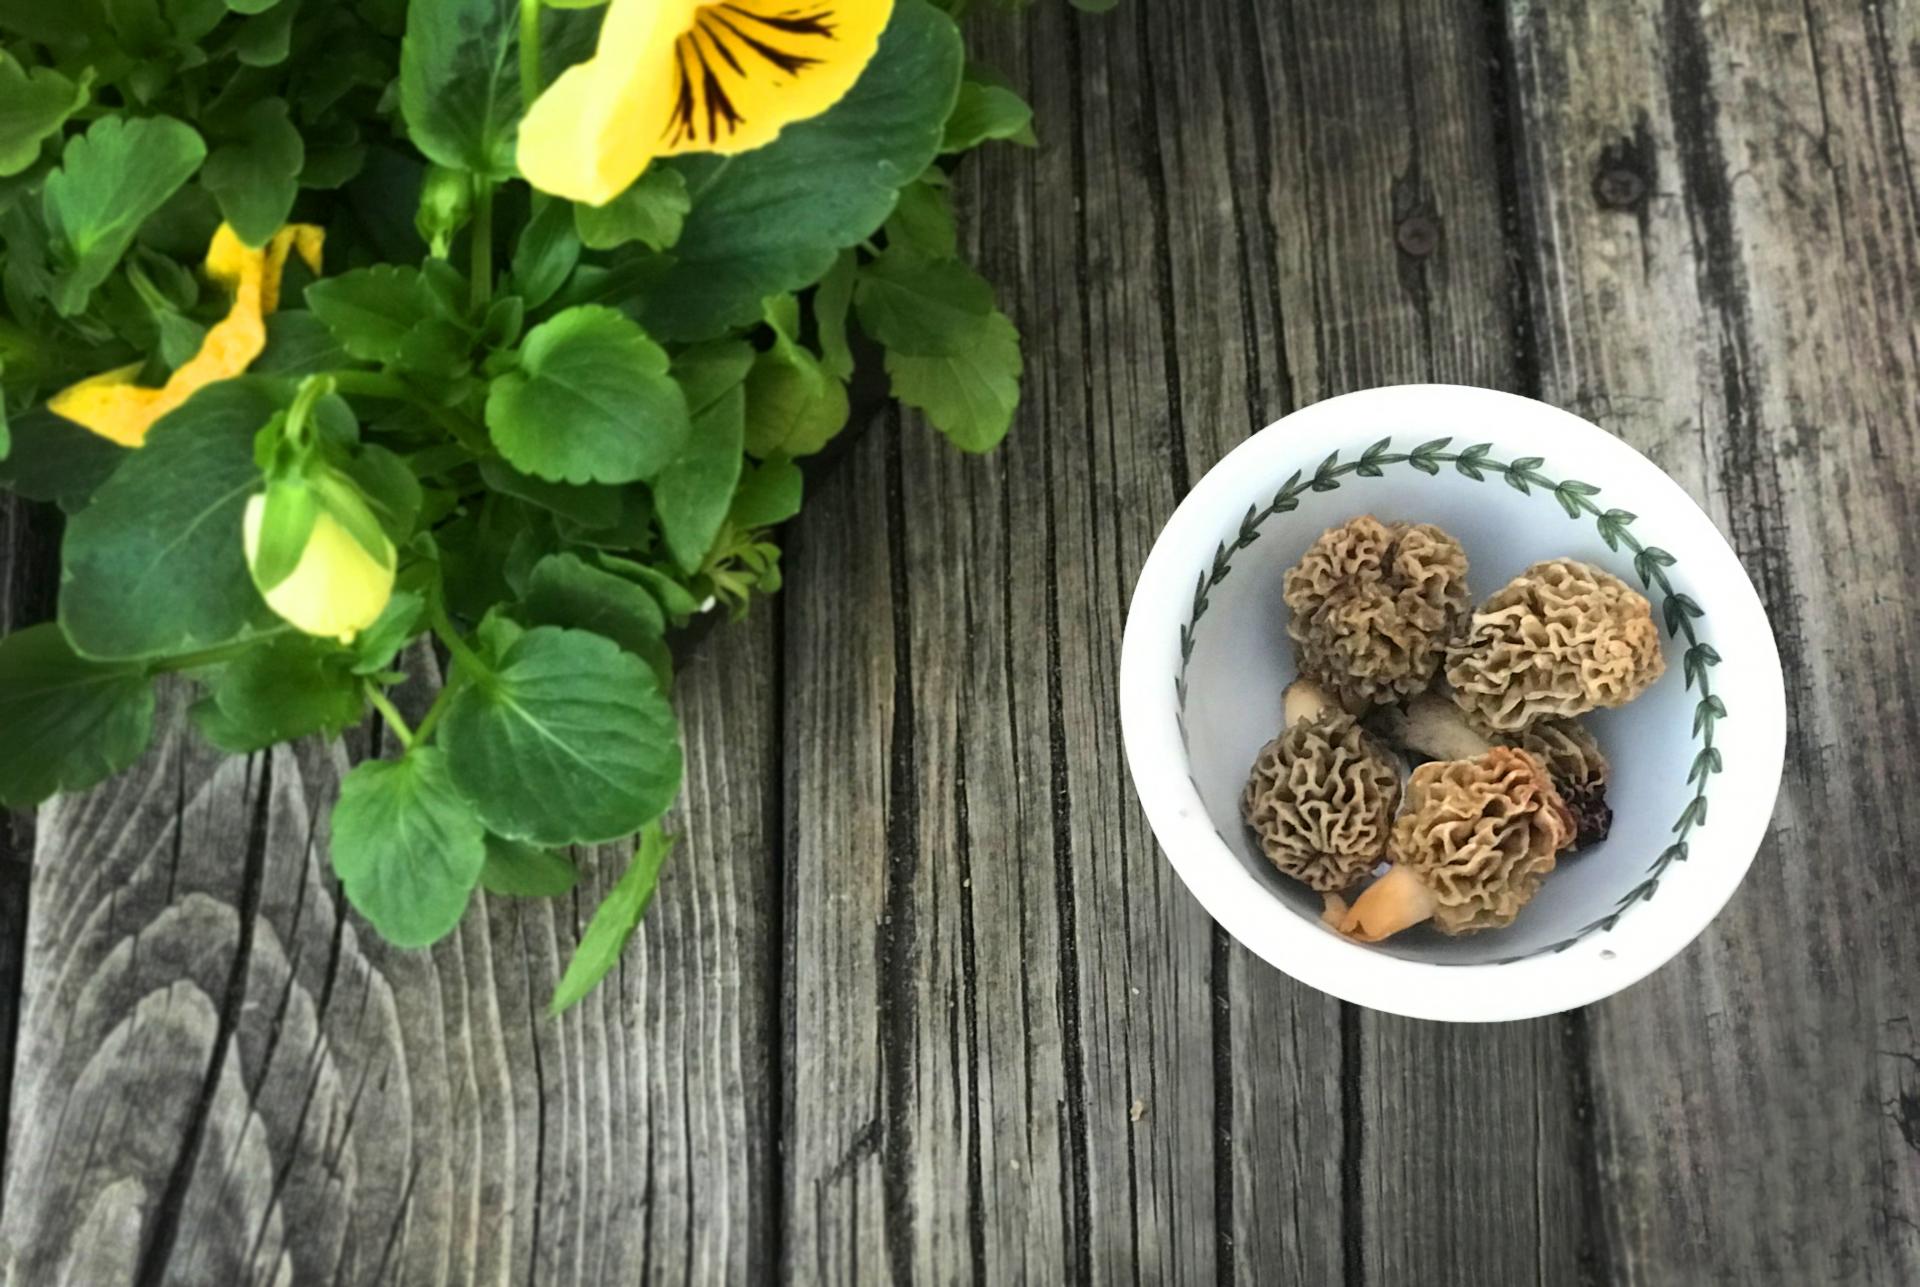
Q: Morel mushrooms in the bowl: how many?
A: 5